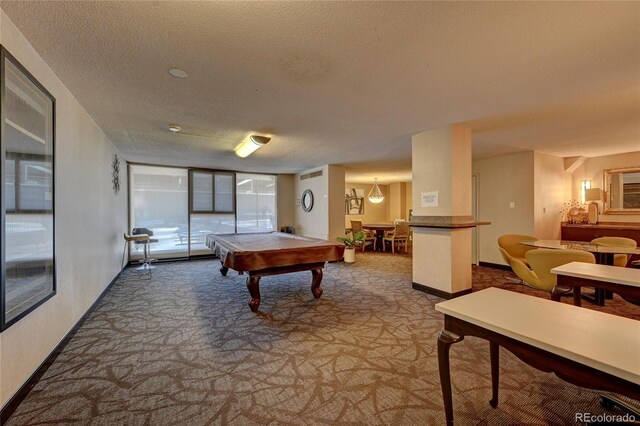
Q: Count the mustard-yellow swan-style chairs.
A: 3